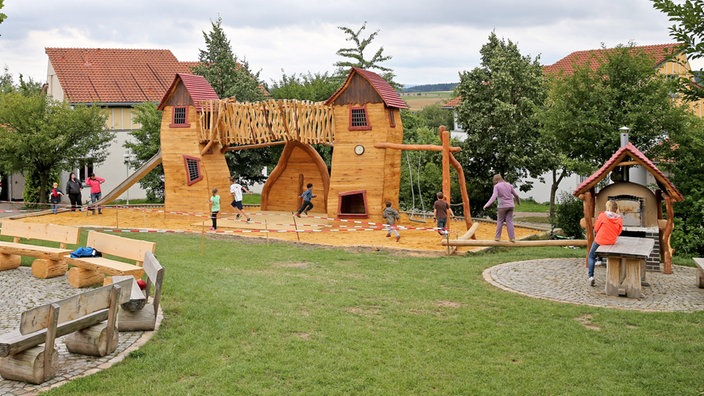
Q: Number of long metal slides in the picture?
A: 1